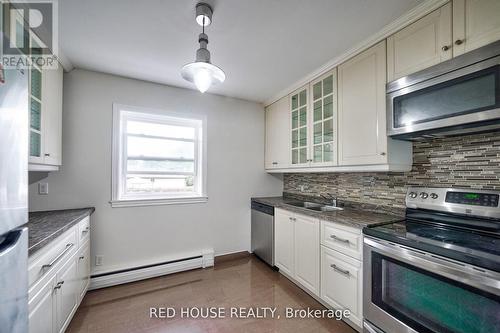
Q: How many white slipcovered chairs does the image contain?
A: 0